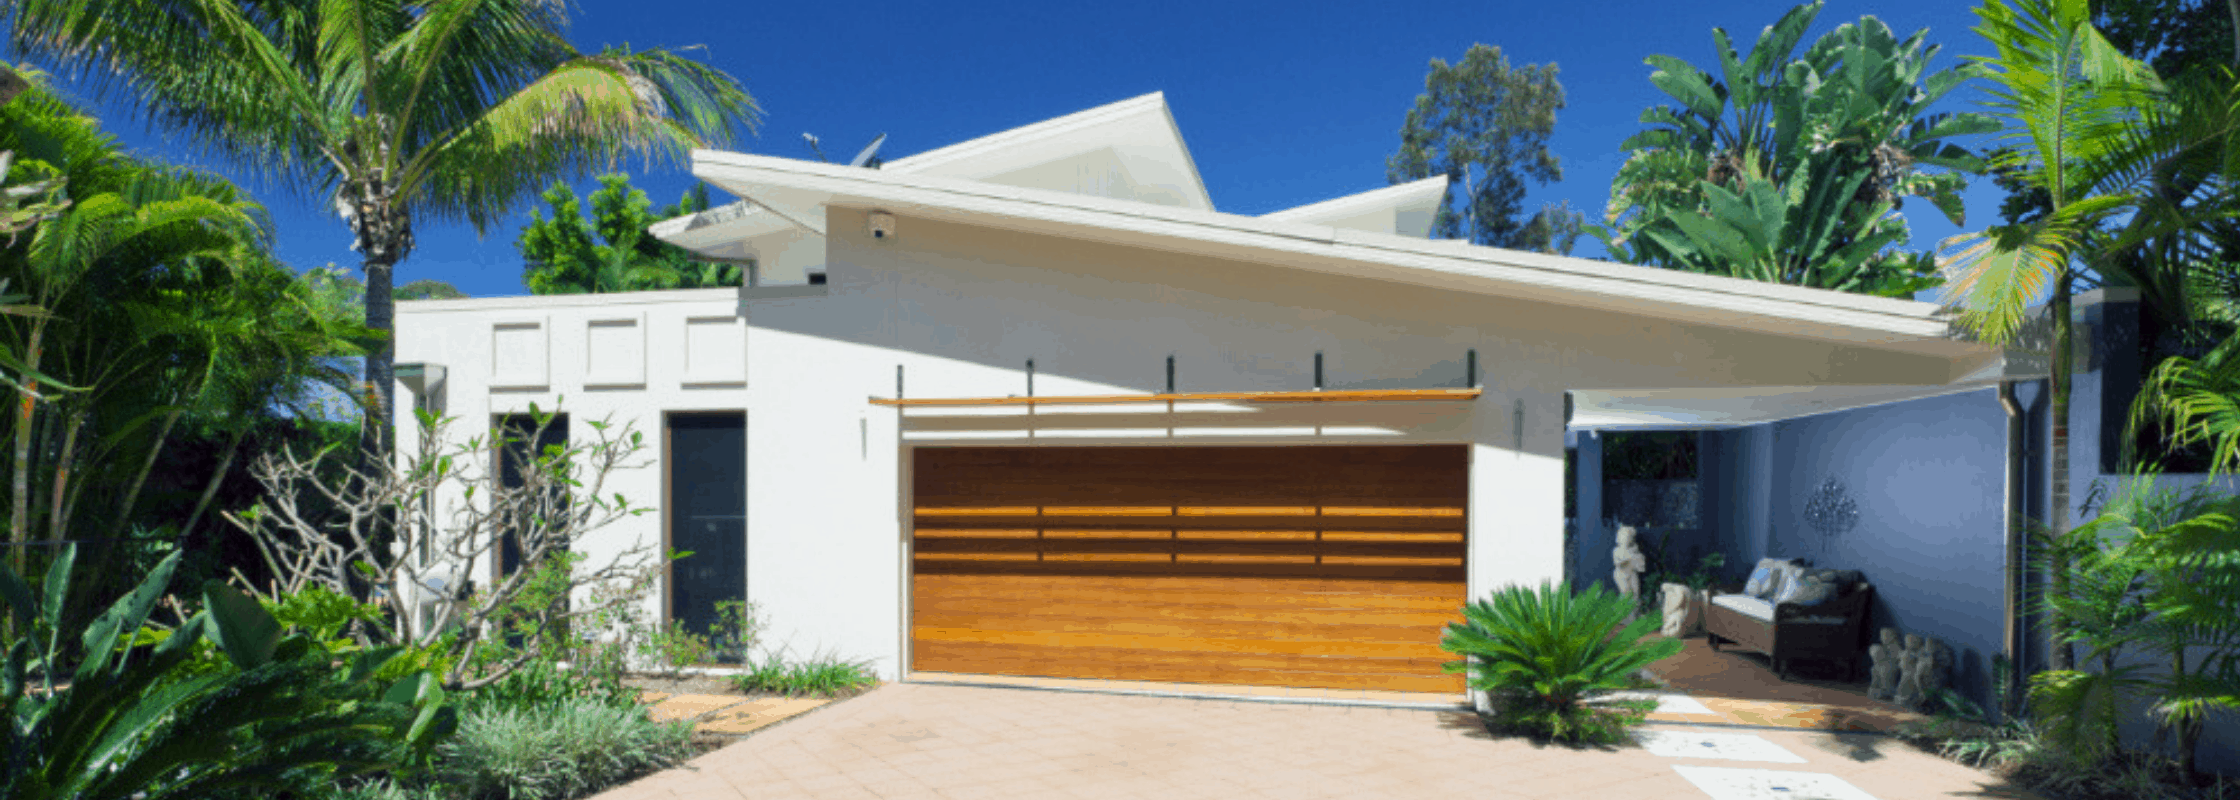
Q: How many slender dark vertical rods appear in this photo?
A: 5